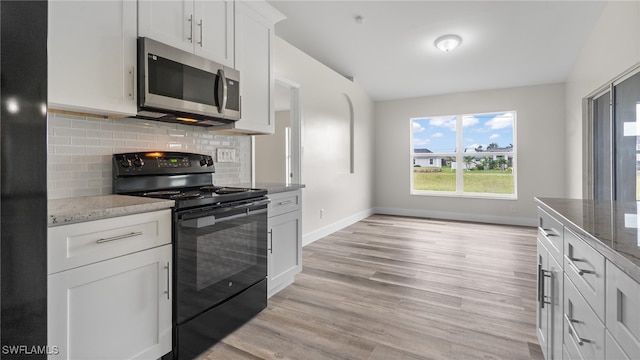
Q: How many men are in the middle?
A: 0